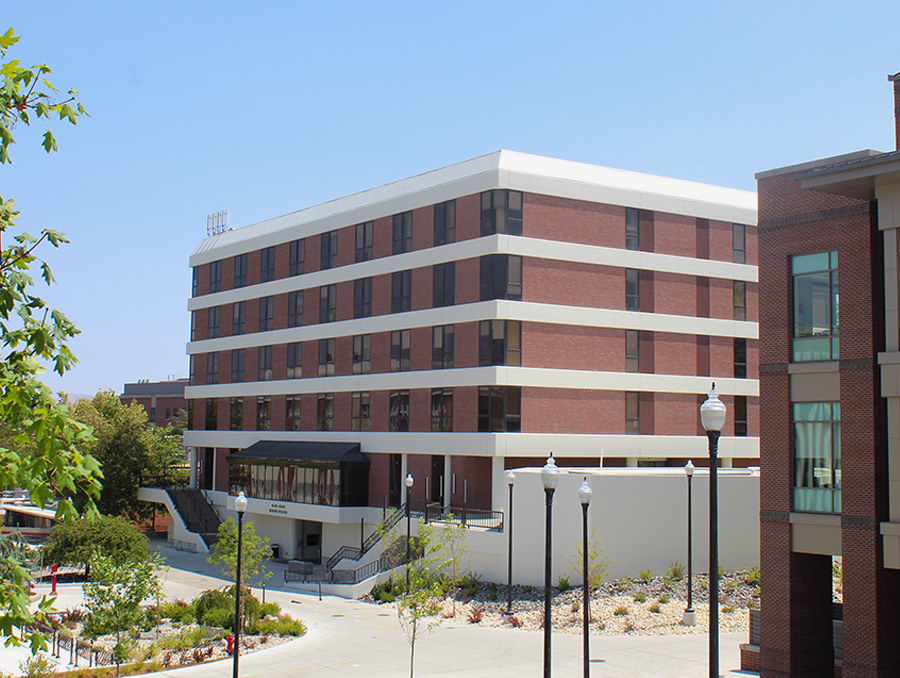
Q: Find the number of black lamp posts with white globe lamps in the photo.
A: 7